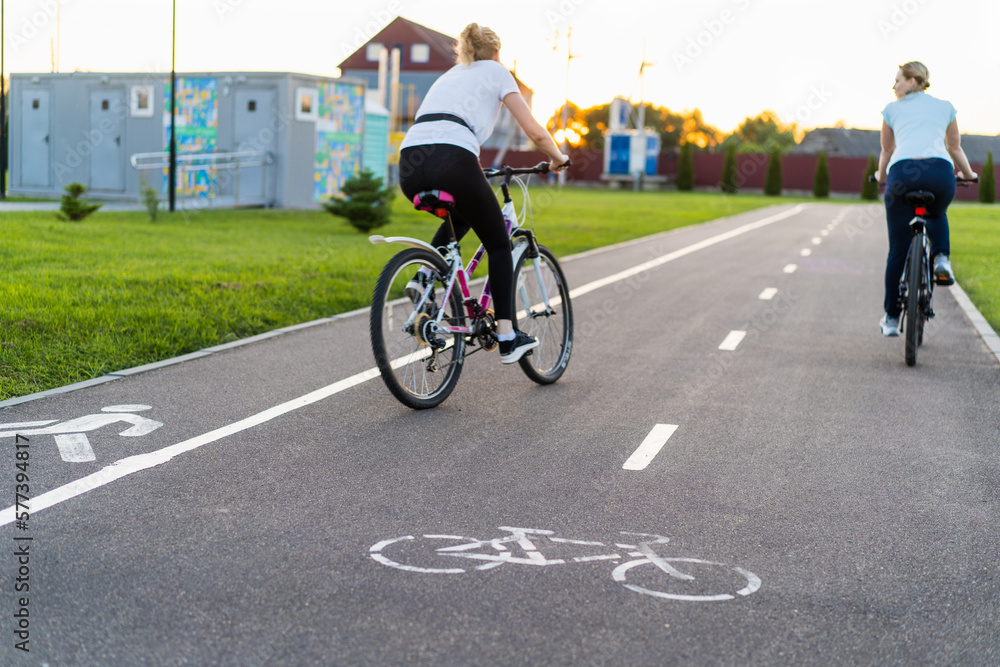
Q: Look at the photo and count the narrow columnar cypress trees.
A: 6